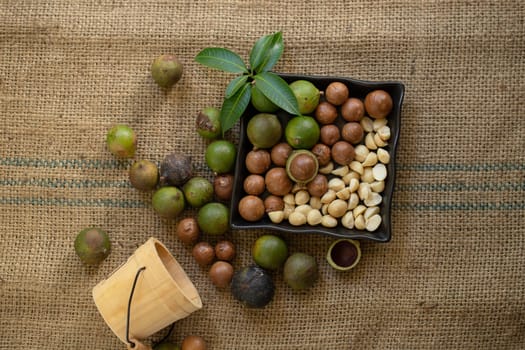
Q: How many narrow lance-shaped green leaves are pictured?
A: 6